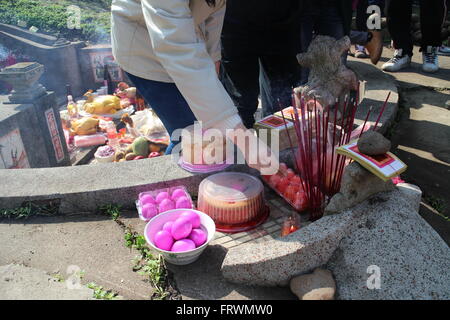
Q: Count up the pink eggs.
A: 12